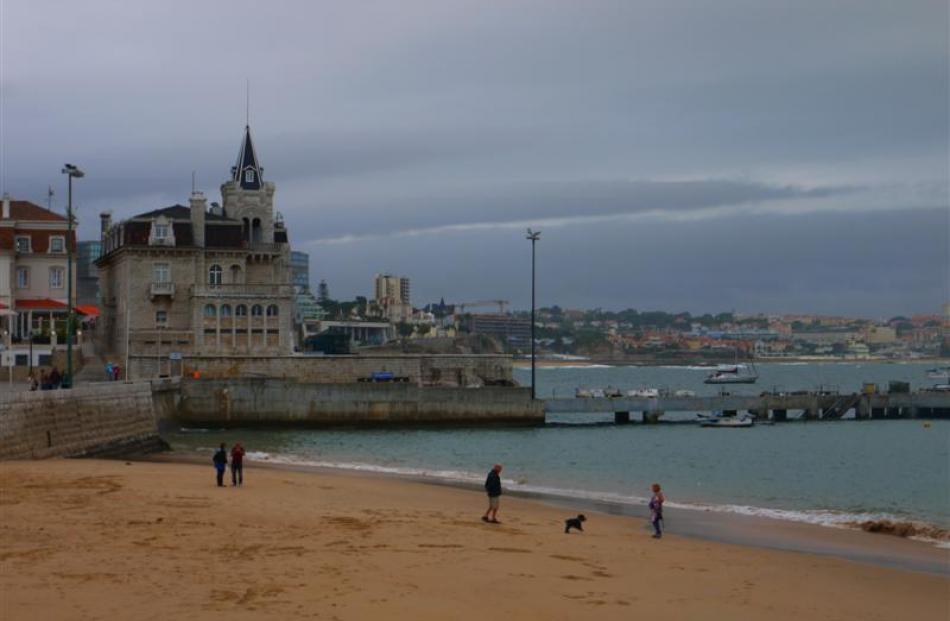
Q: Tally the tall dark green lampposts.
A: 2